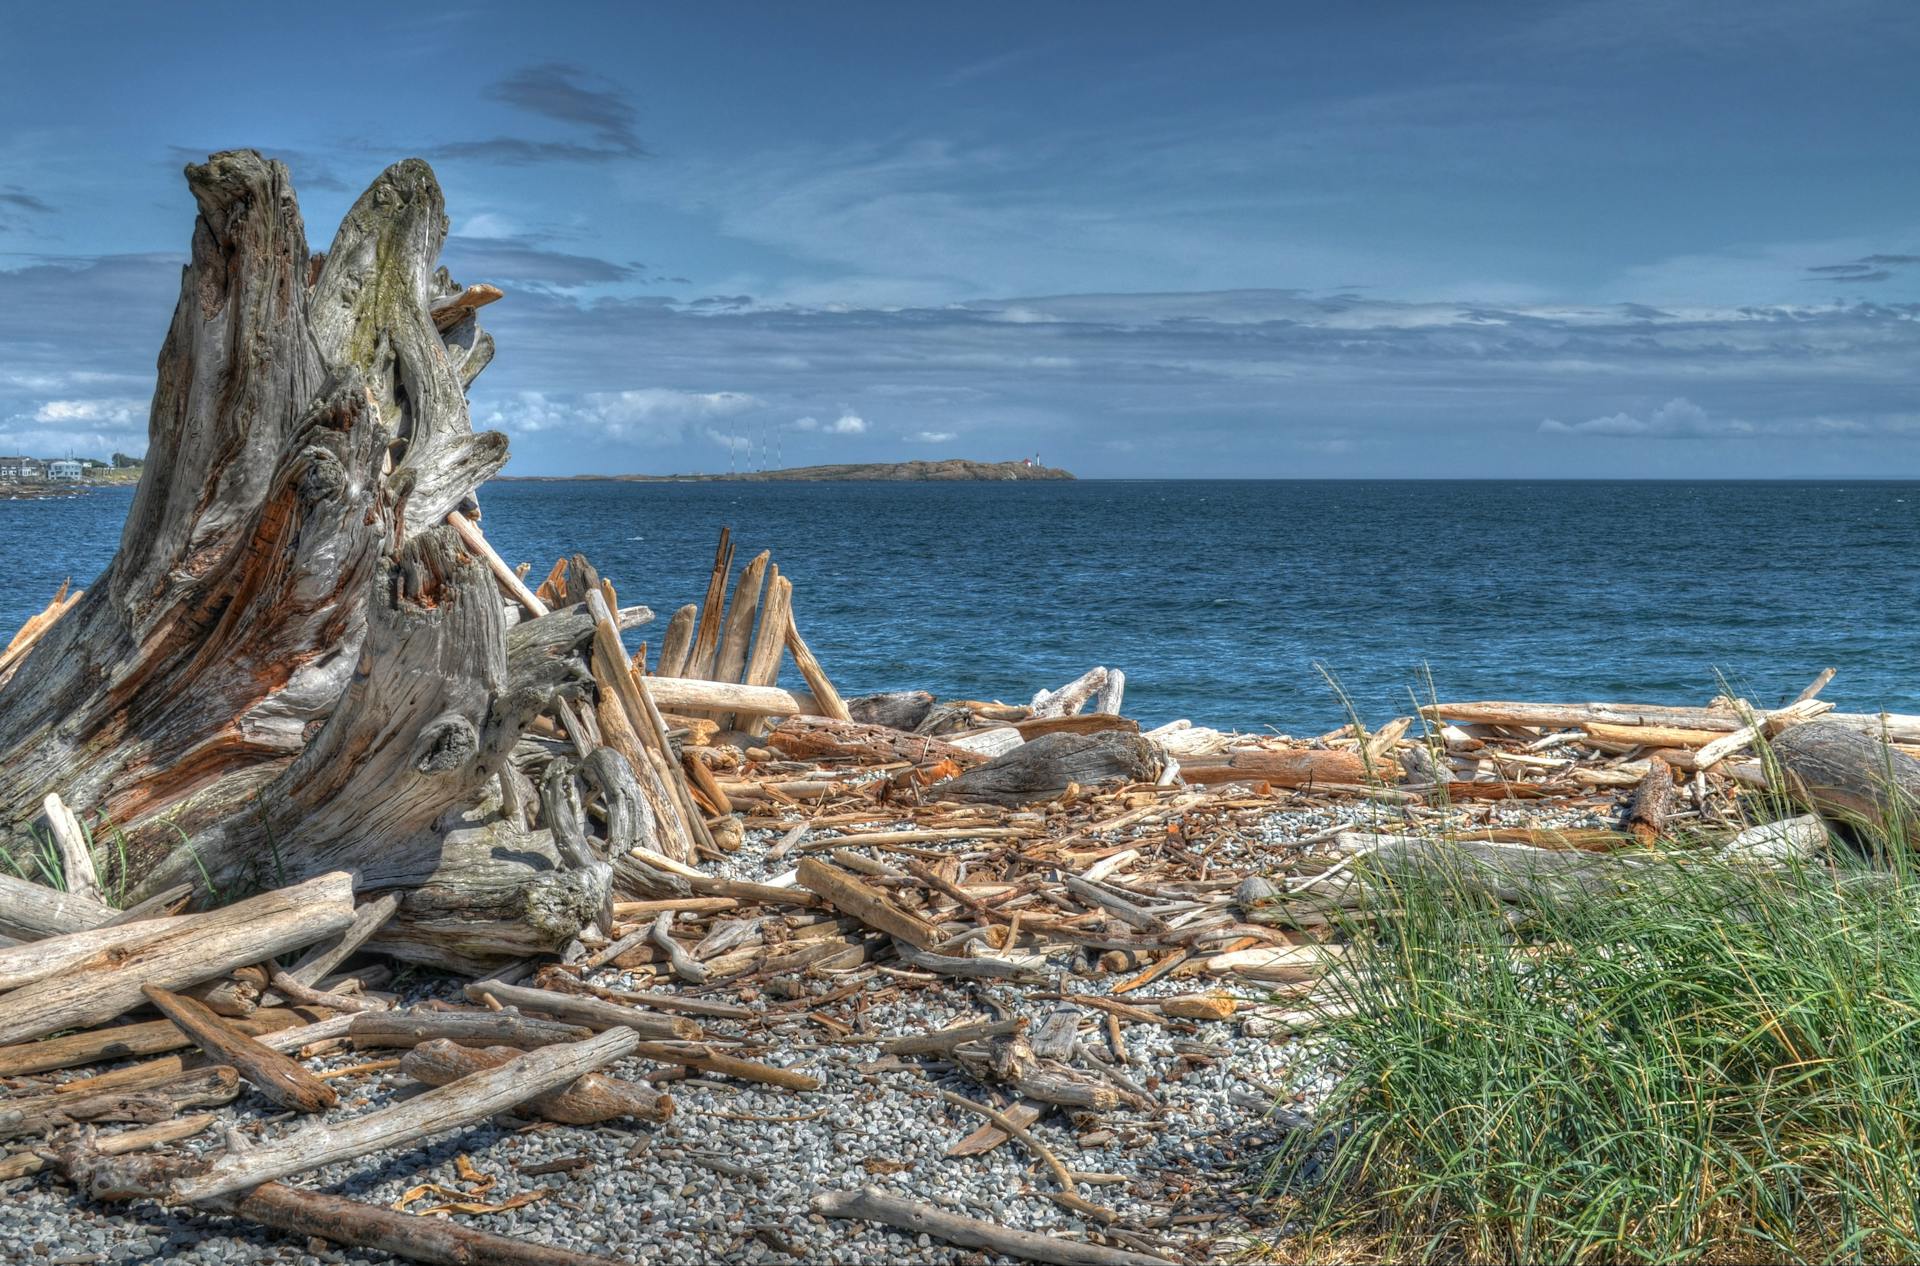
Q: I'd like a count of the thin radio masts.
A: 4